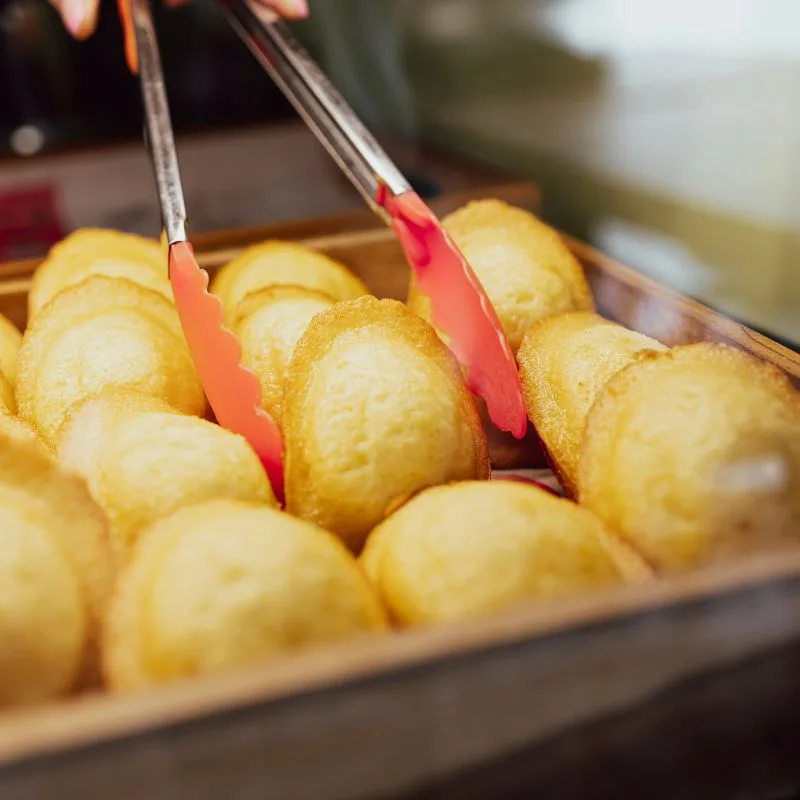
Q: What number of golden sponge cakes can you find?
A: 14